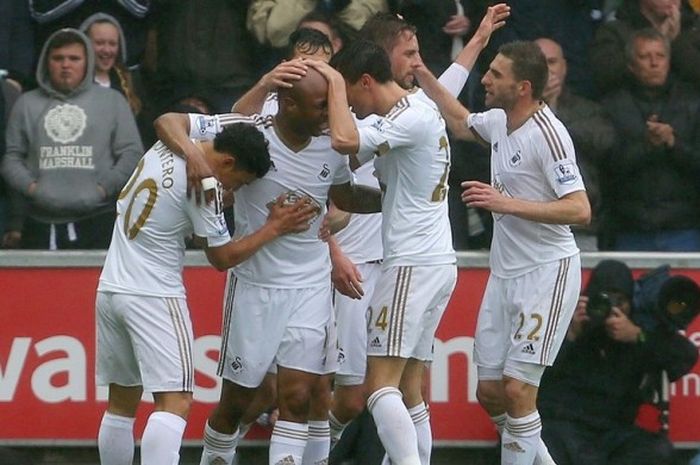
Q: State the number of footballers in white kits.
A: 6